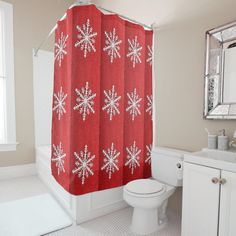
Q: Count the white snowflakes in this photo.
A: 15